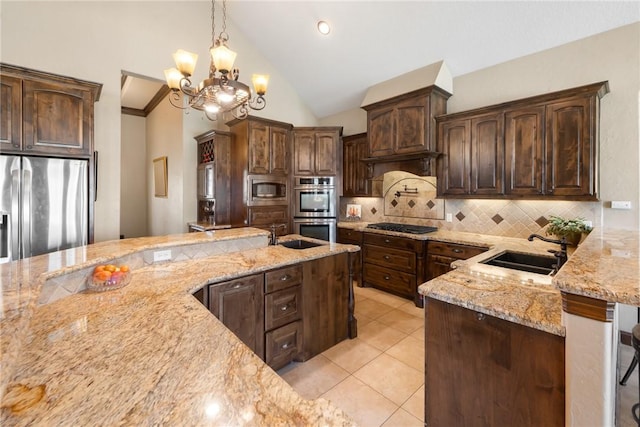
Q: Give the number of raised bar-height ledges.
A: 2